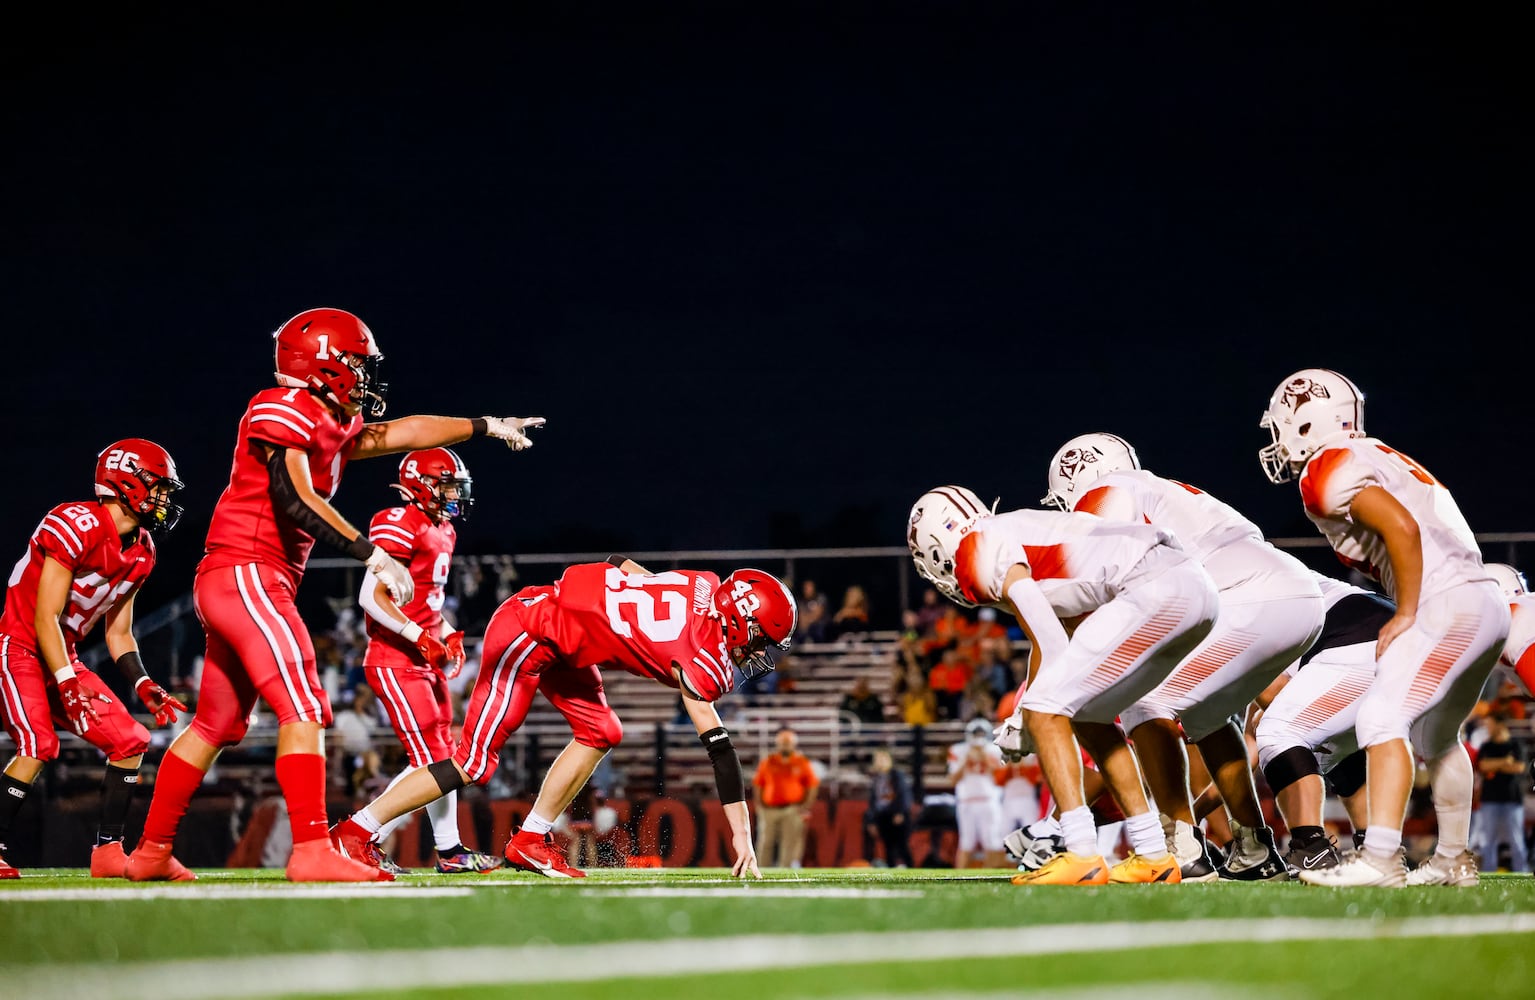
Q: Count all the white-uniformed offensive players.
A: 5